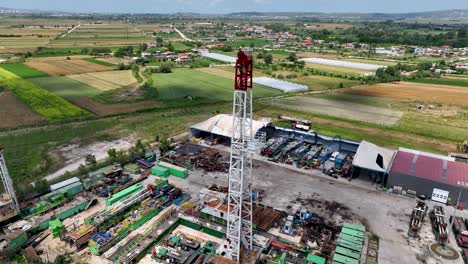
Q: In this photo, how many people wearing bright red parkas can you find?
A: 0